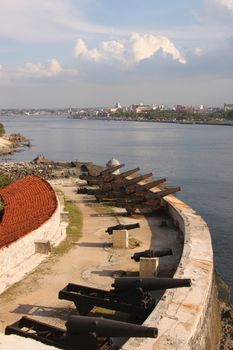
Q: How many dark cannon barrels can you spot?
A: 9